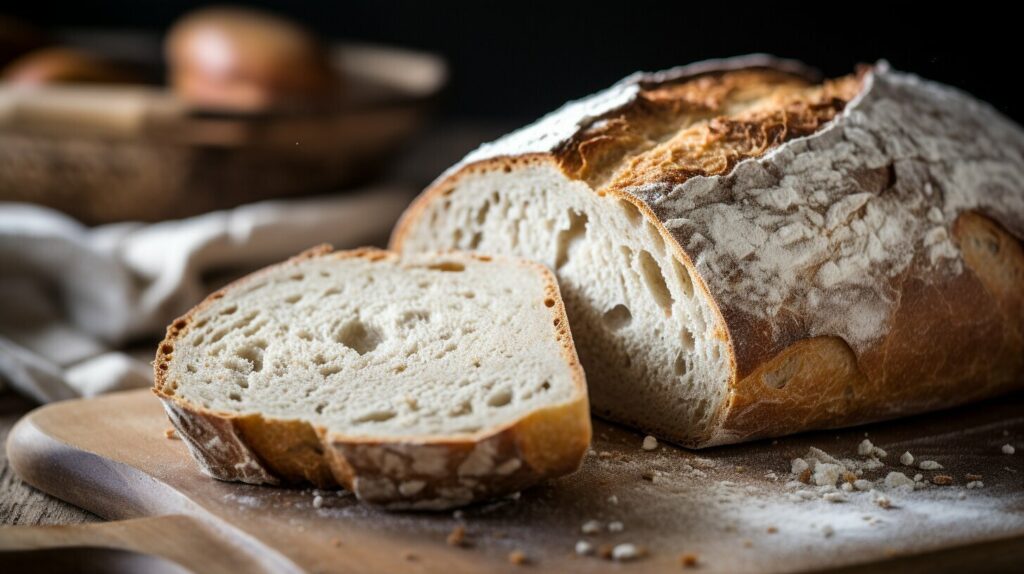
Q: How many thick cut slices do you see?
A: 1